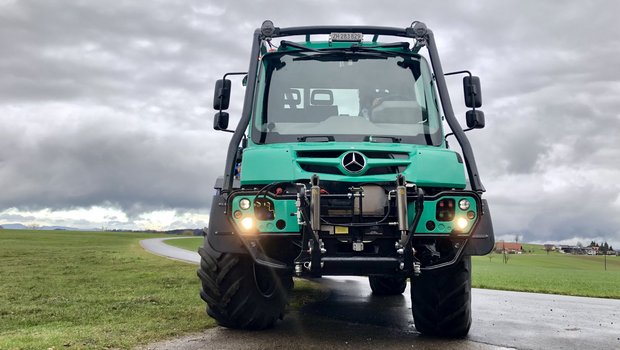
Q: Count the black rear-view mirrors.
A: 4